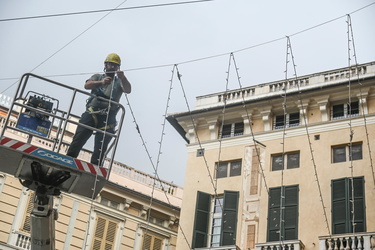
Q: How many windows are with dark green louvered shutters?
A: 3